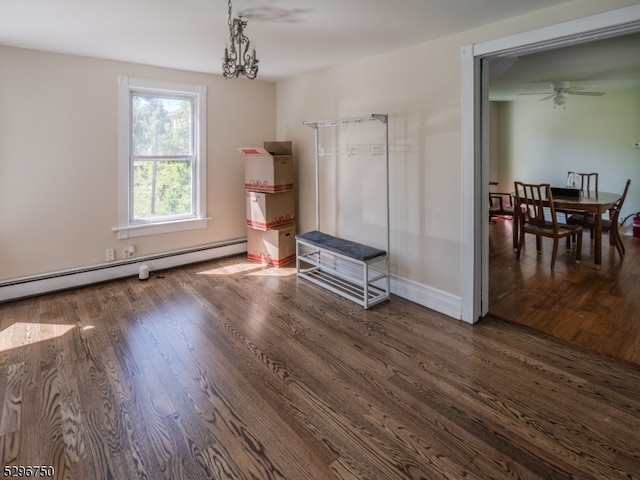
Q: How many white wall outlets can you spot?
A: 2